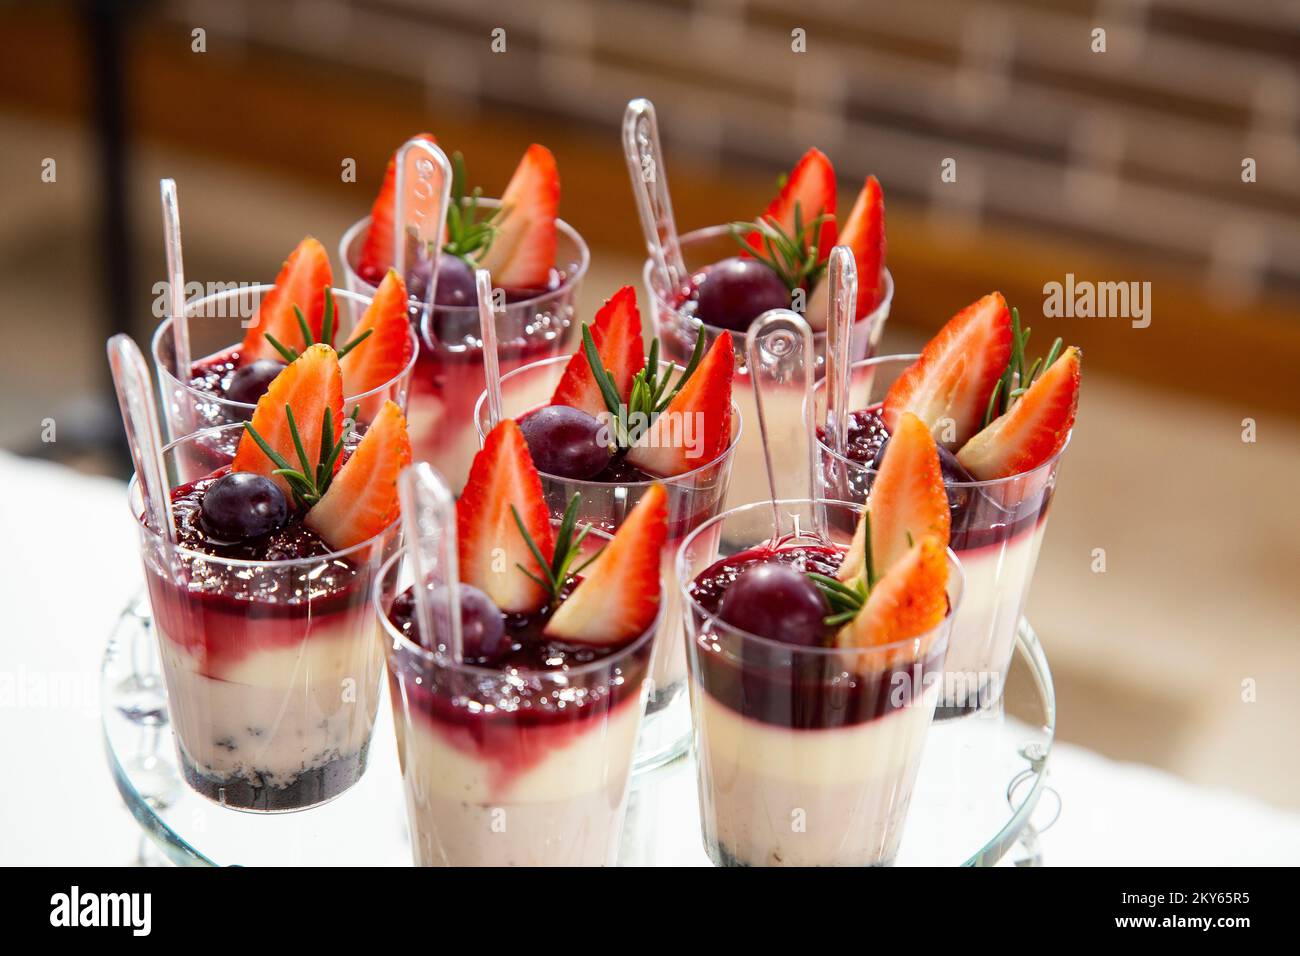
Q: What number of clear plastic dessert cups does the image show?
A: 8